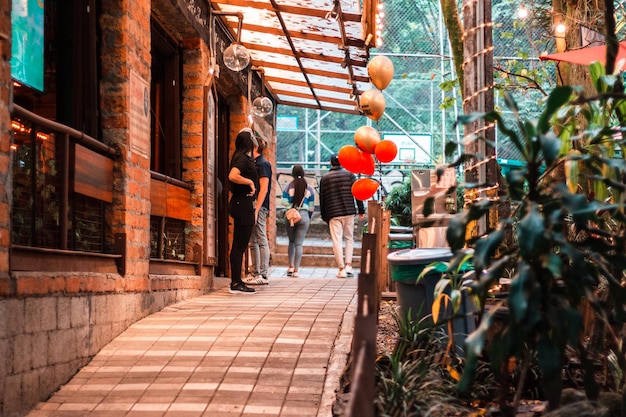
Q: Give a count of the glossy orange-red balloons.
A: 4